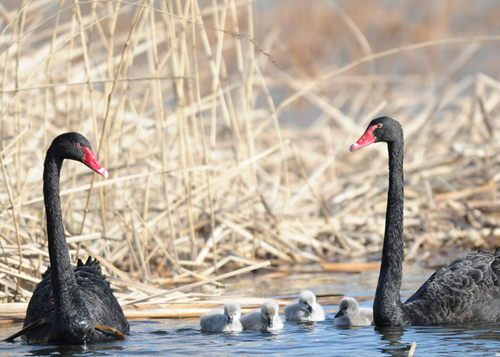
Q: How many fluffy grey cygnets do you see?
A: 4